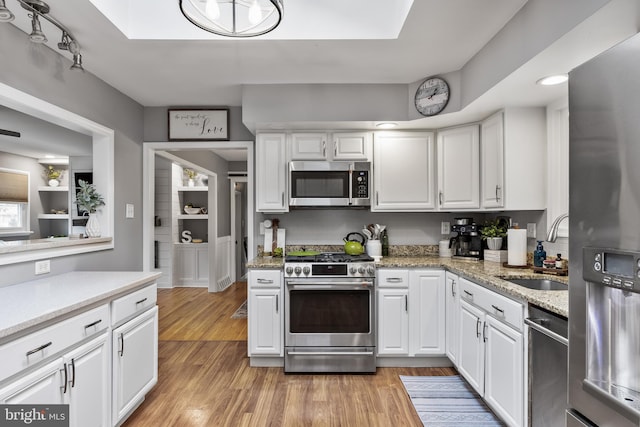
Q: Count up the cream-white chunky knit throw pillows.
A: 0